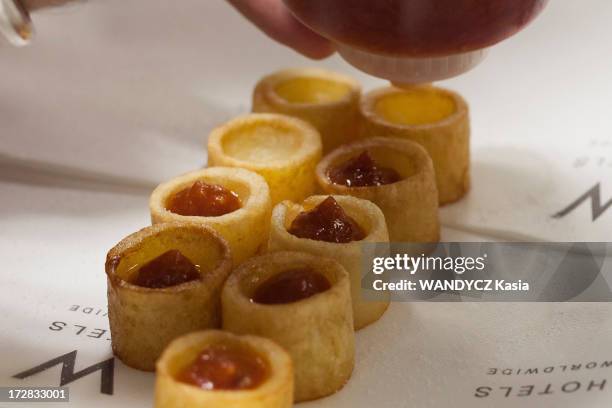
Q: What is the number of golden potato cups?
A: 9